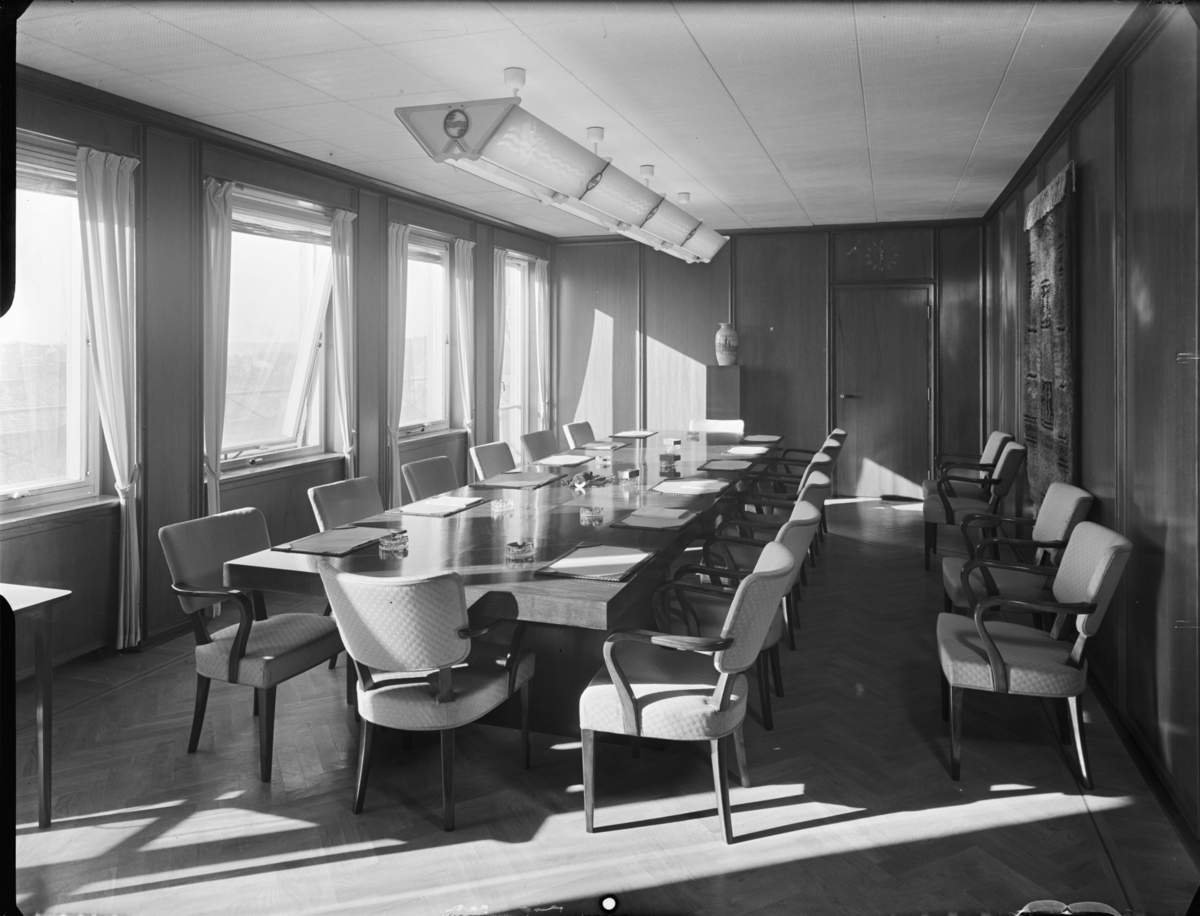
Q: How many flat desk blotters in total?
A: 12